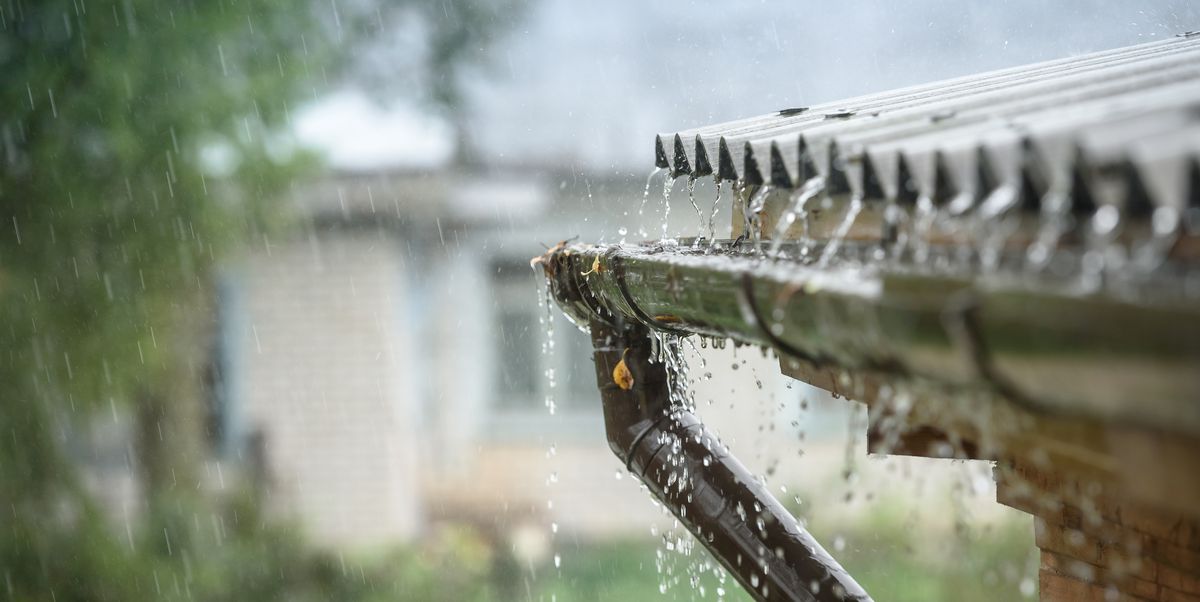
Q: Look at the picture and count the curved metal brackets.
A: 3